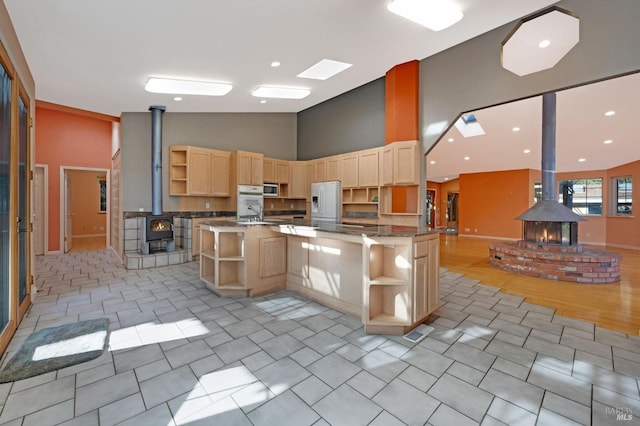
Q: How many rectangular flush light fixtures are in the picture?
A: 3